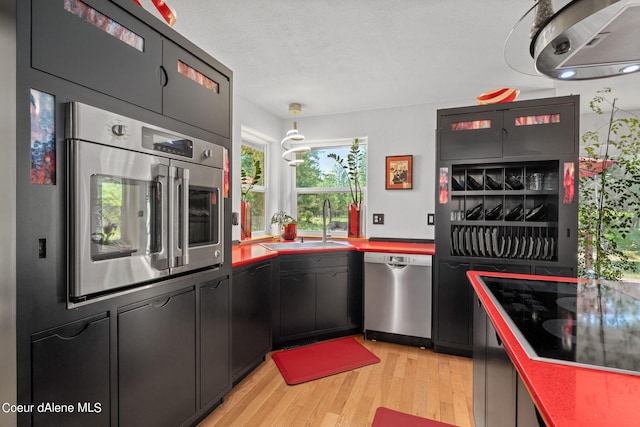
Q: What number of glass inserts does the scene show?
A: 8